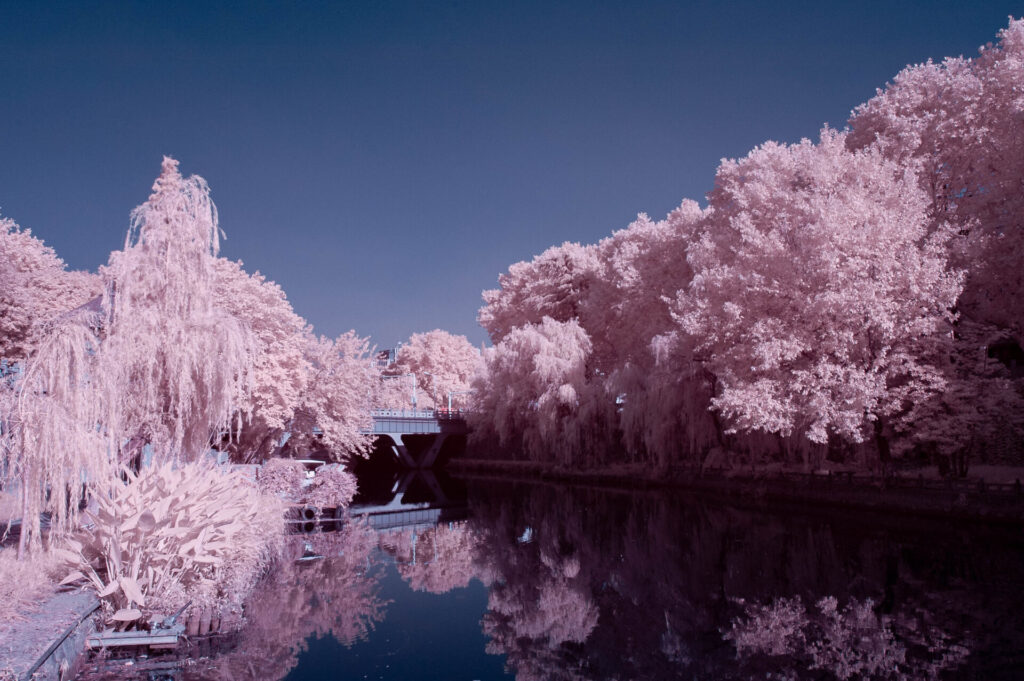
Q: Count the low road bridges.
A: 1